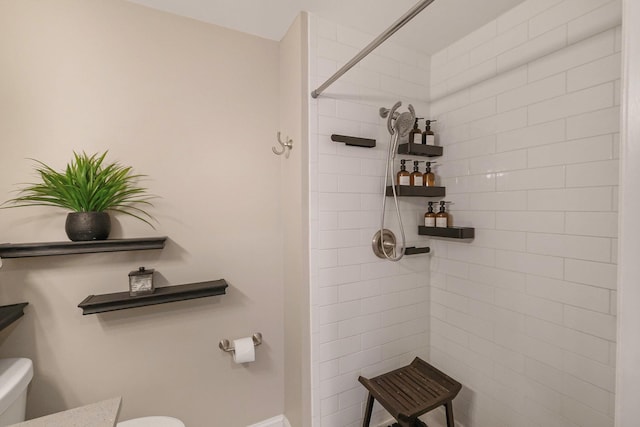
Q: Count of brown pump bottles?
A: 7